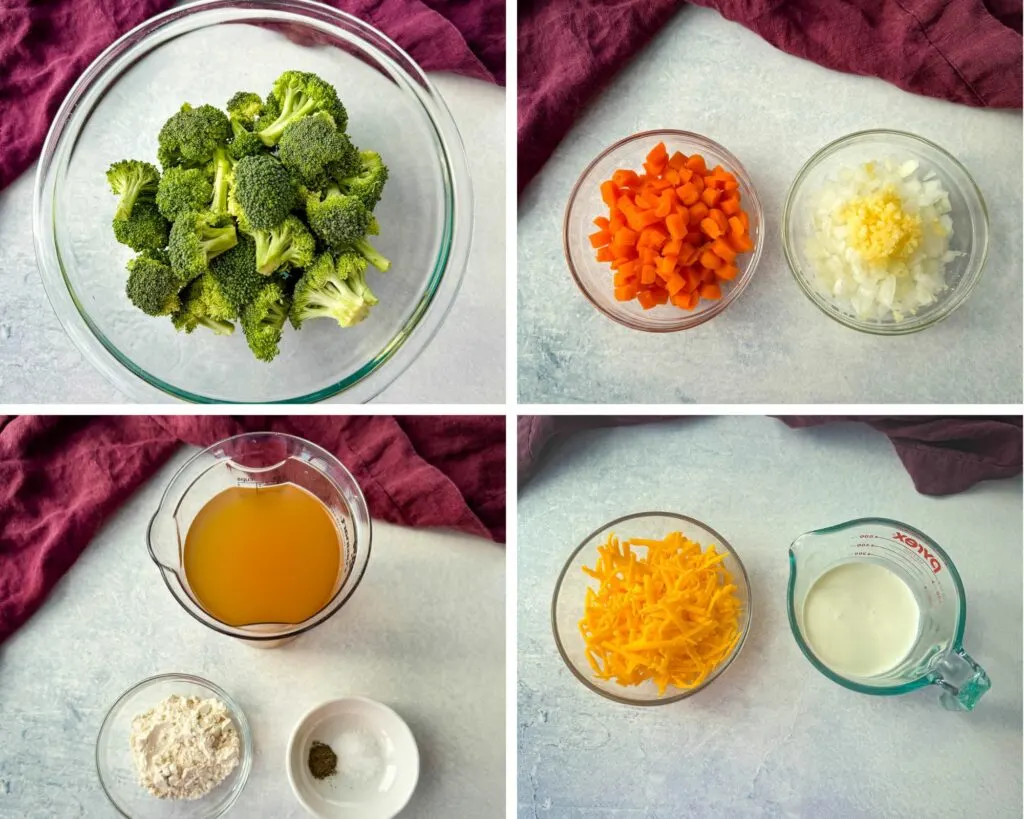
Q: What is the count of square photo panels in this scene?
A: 4